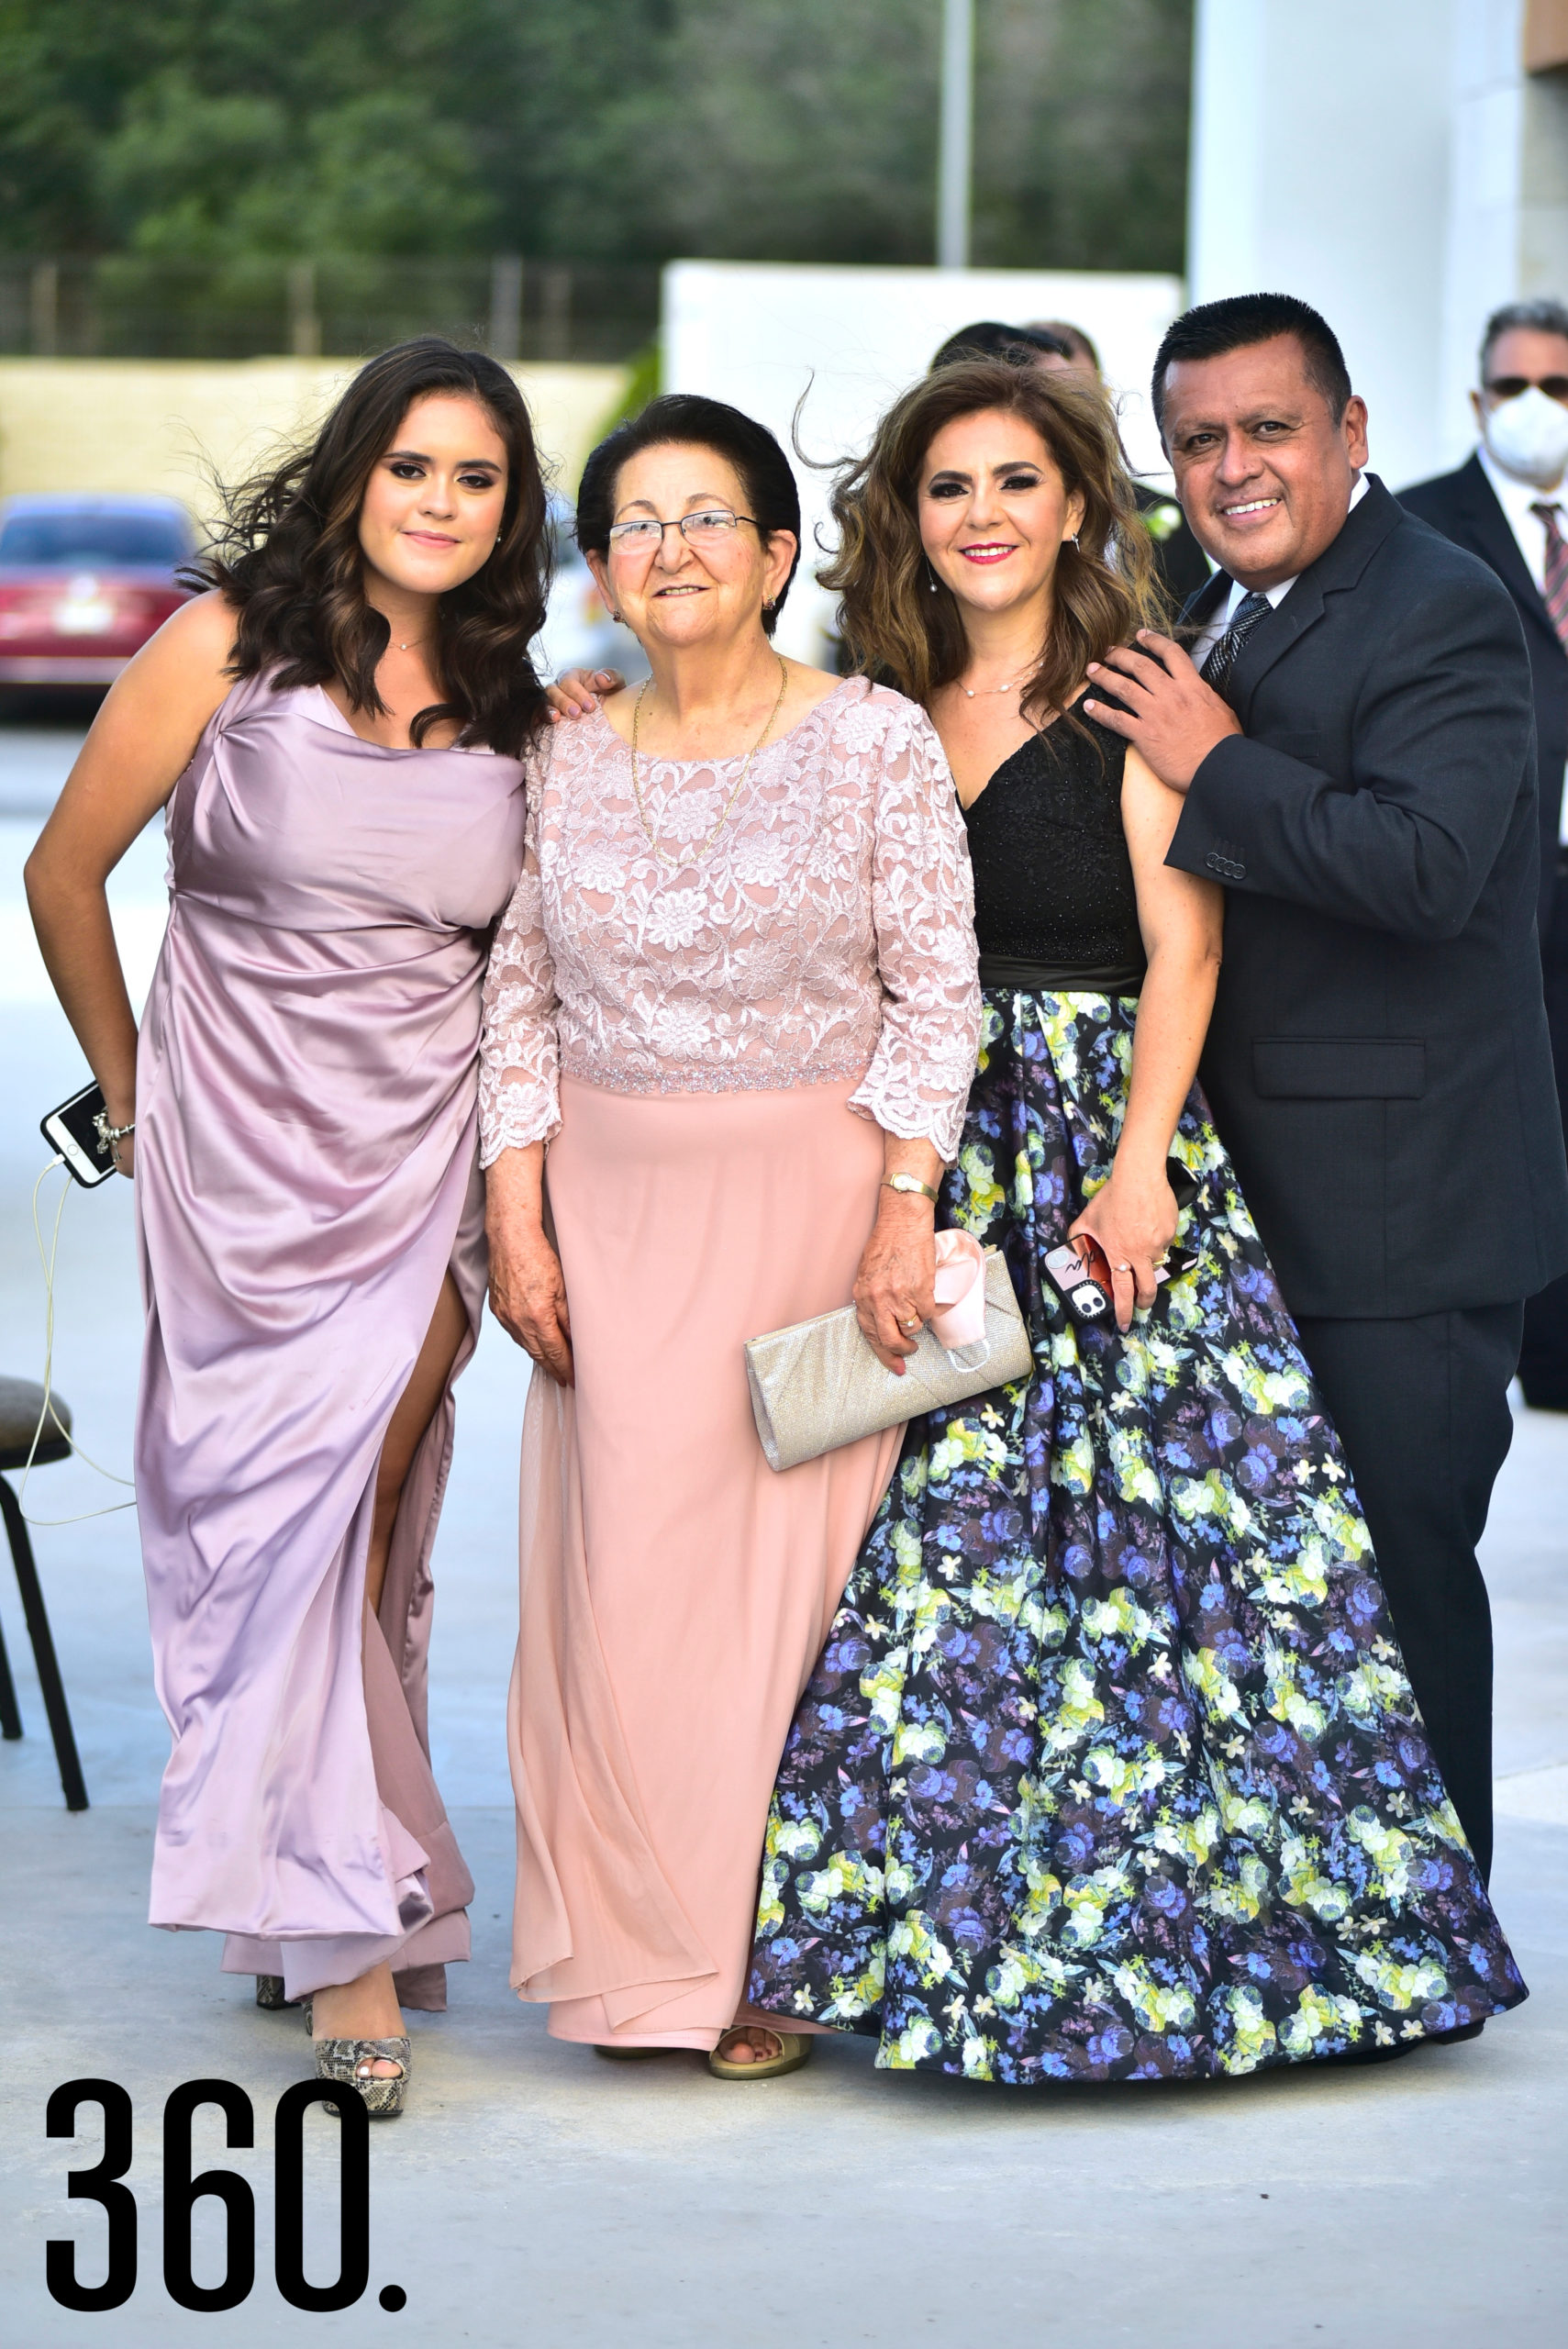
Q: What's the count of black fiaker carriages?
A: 0